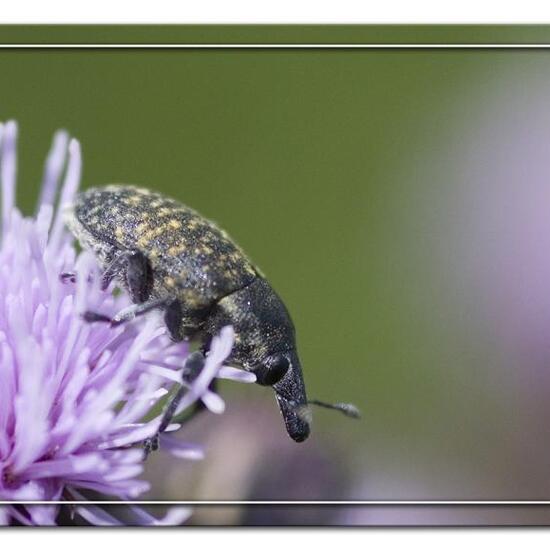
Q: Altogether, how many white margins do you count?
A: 2